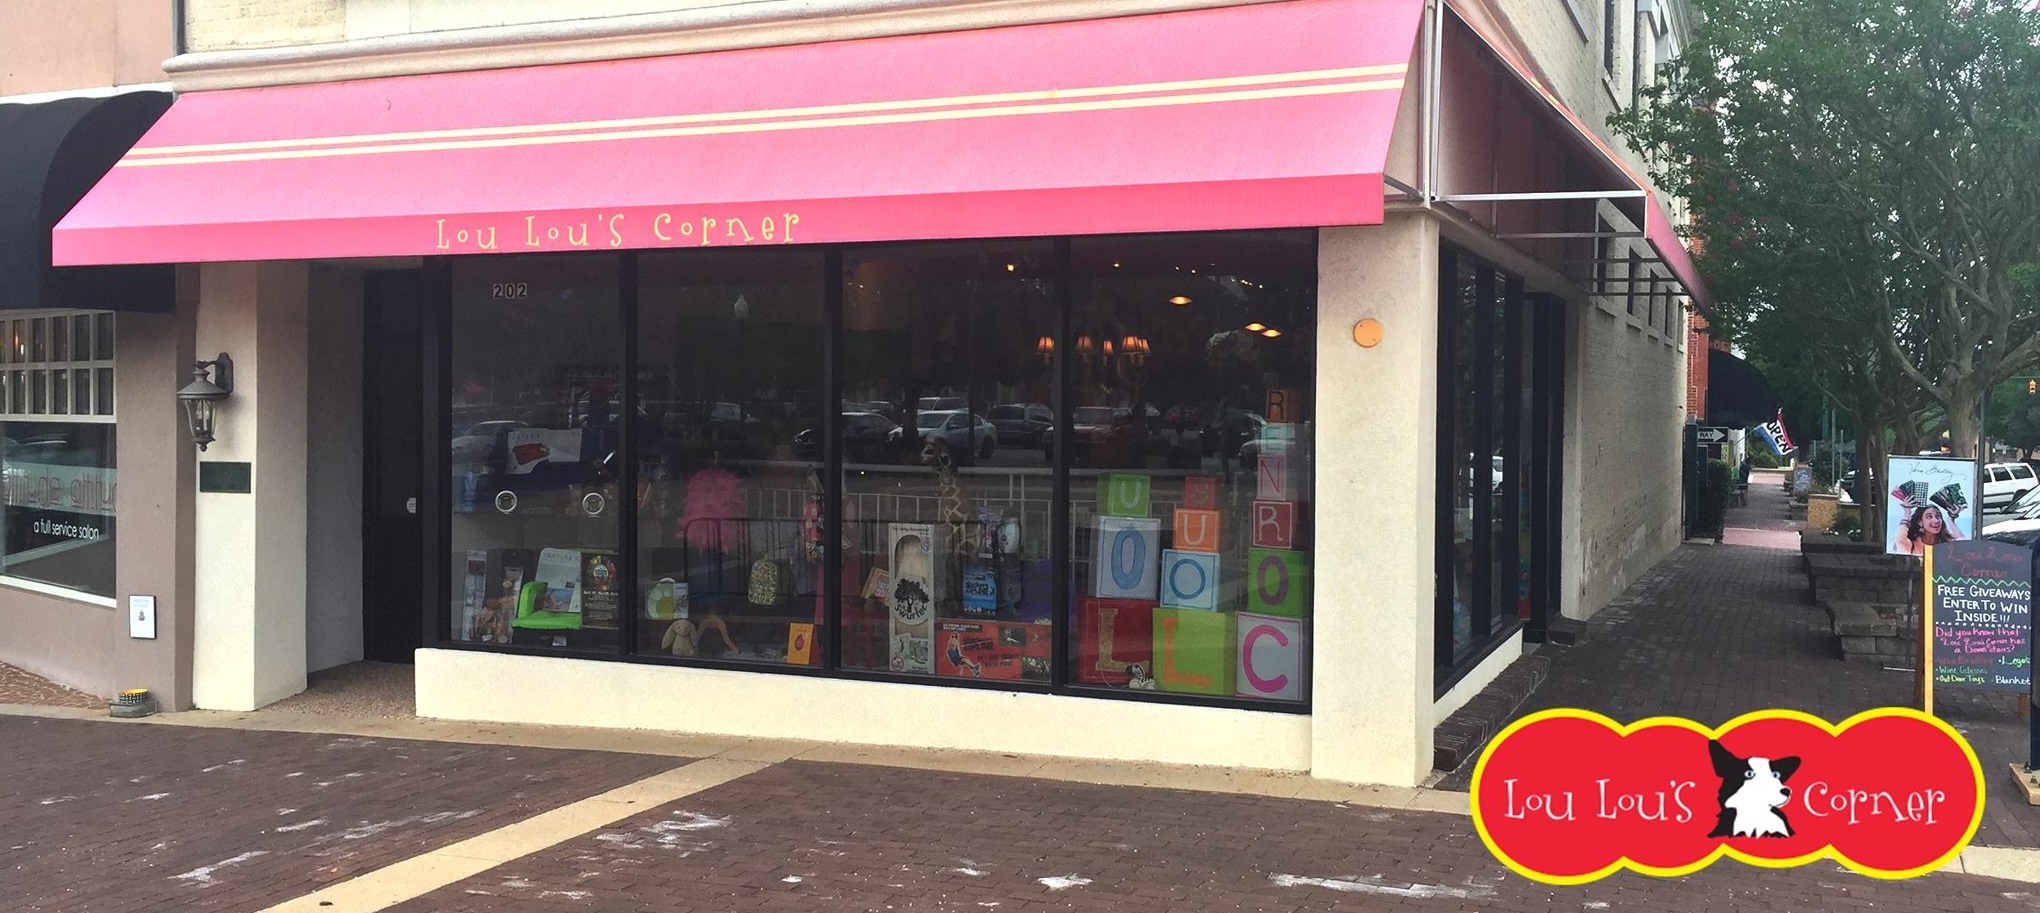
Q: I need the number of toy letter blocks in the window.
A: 13